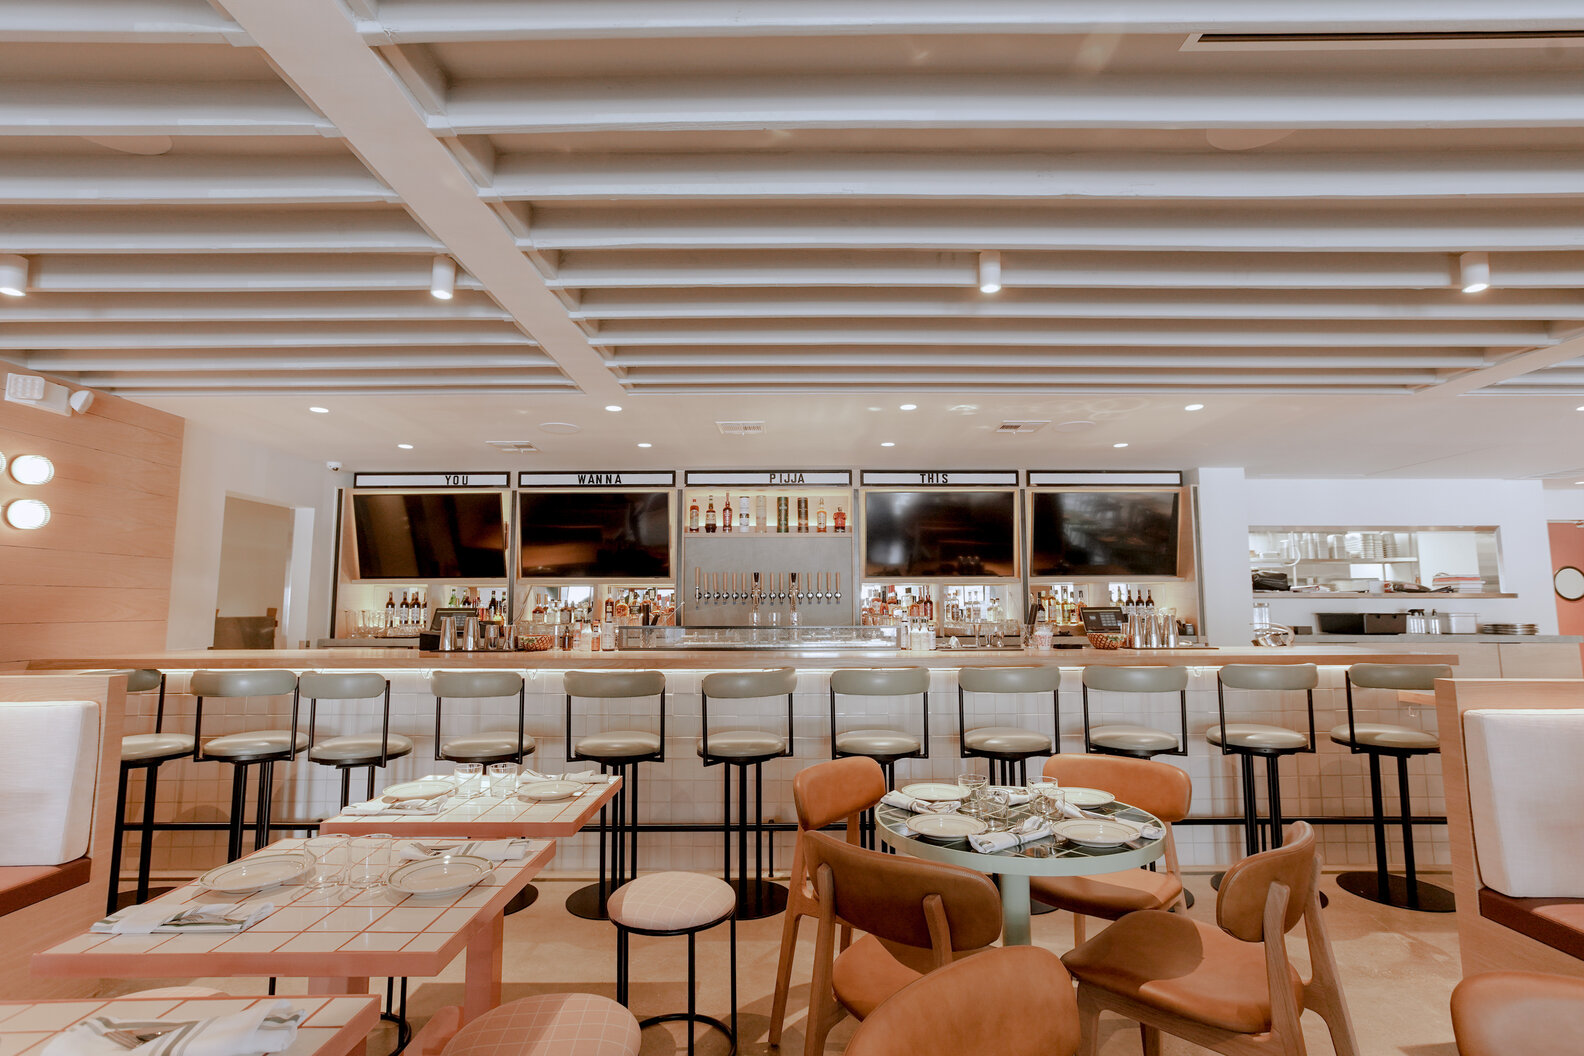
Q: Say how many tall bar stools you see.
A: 11